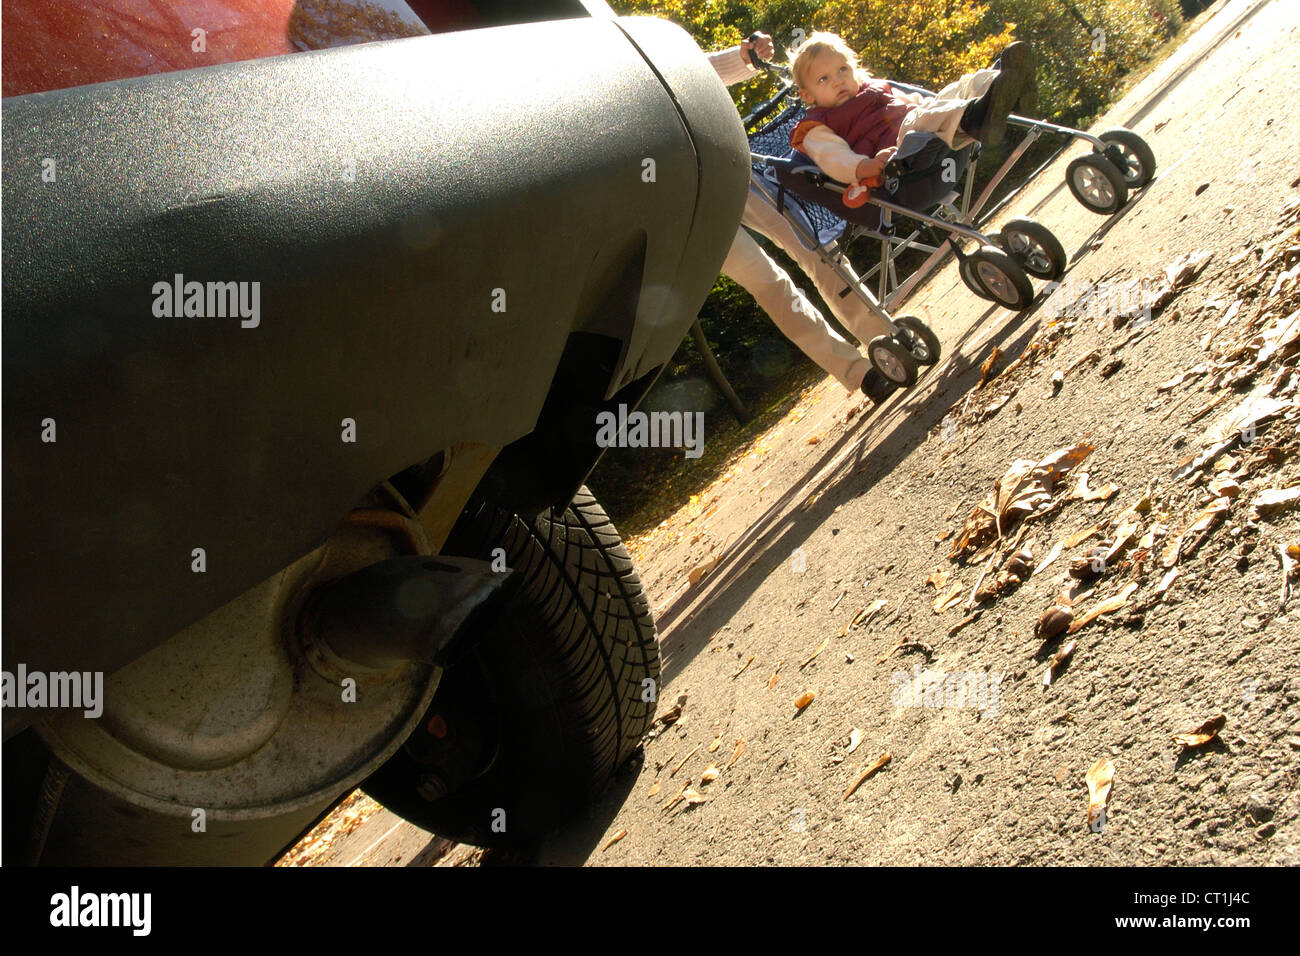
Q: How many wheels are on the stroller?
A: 8